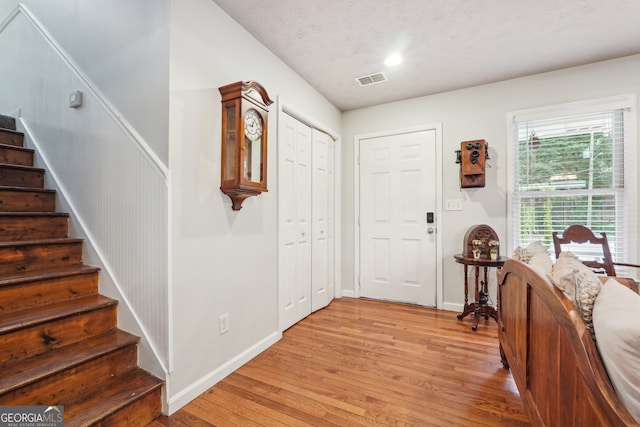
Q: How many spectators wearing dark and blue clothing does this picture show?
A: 0